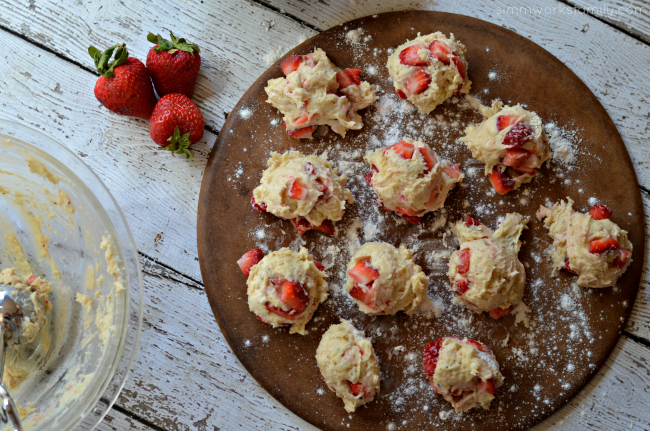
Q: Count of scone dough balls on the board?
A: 11